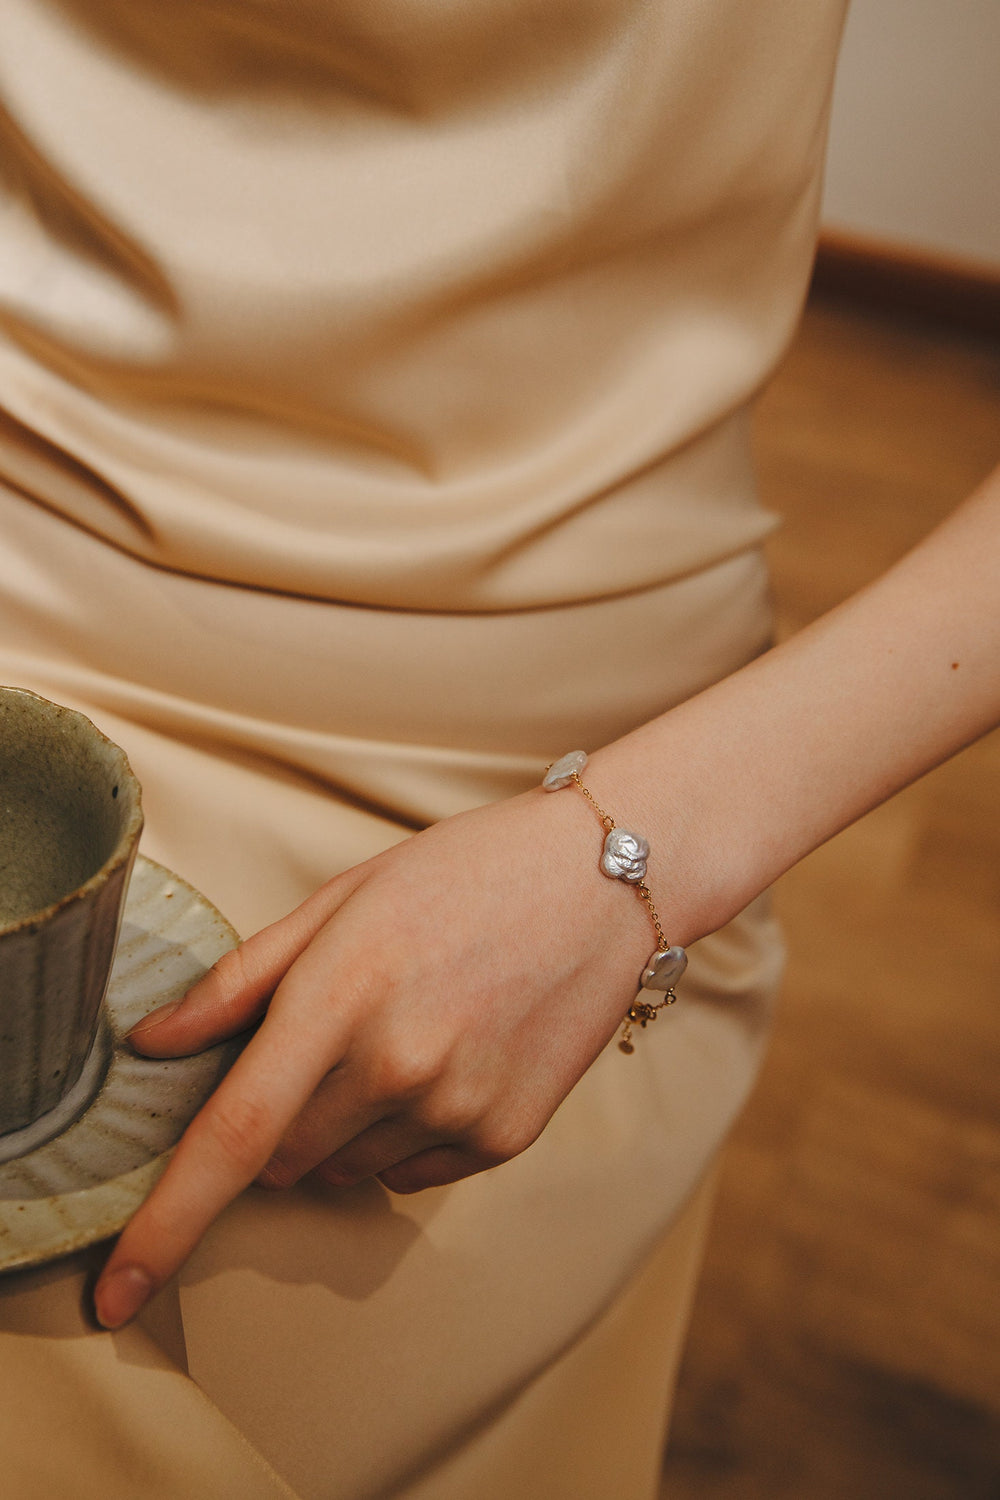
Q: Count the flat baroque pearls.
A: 3